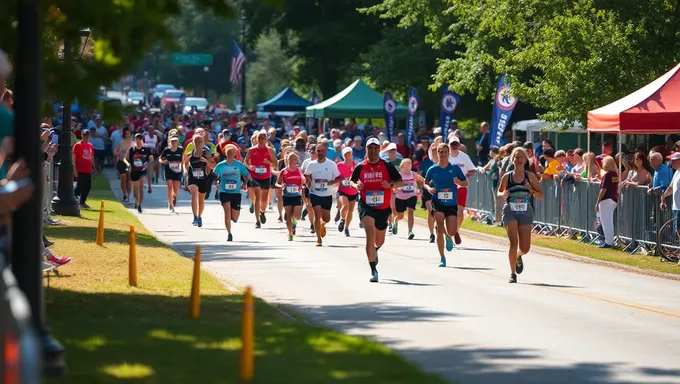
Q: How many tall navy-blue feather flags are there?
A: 4